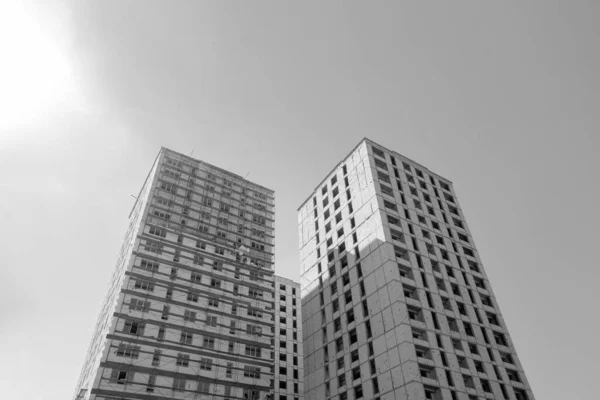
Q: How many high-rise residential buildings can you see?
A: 3